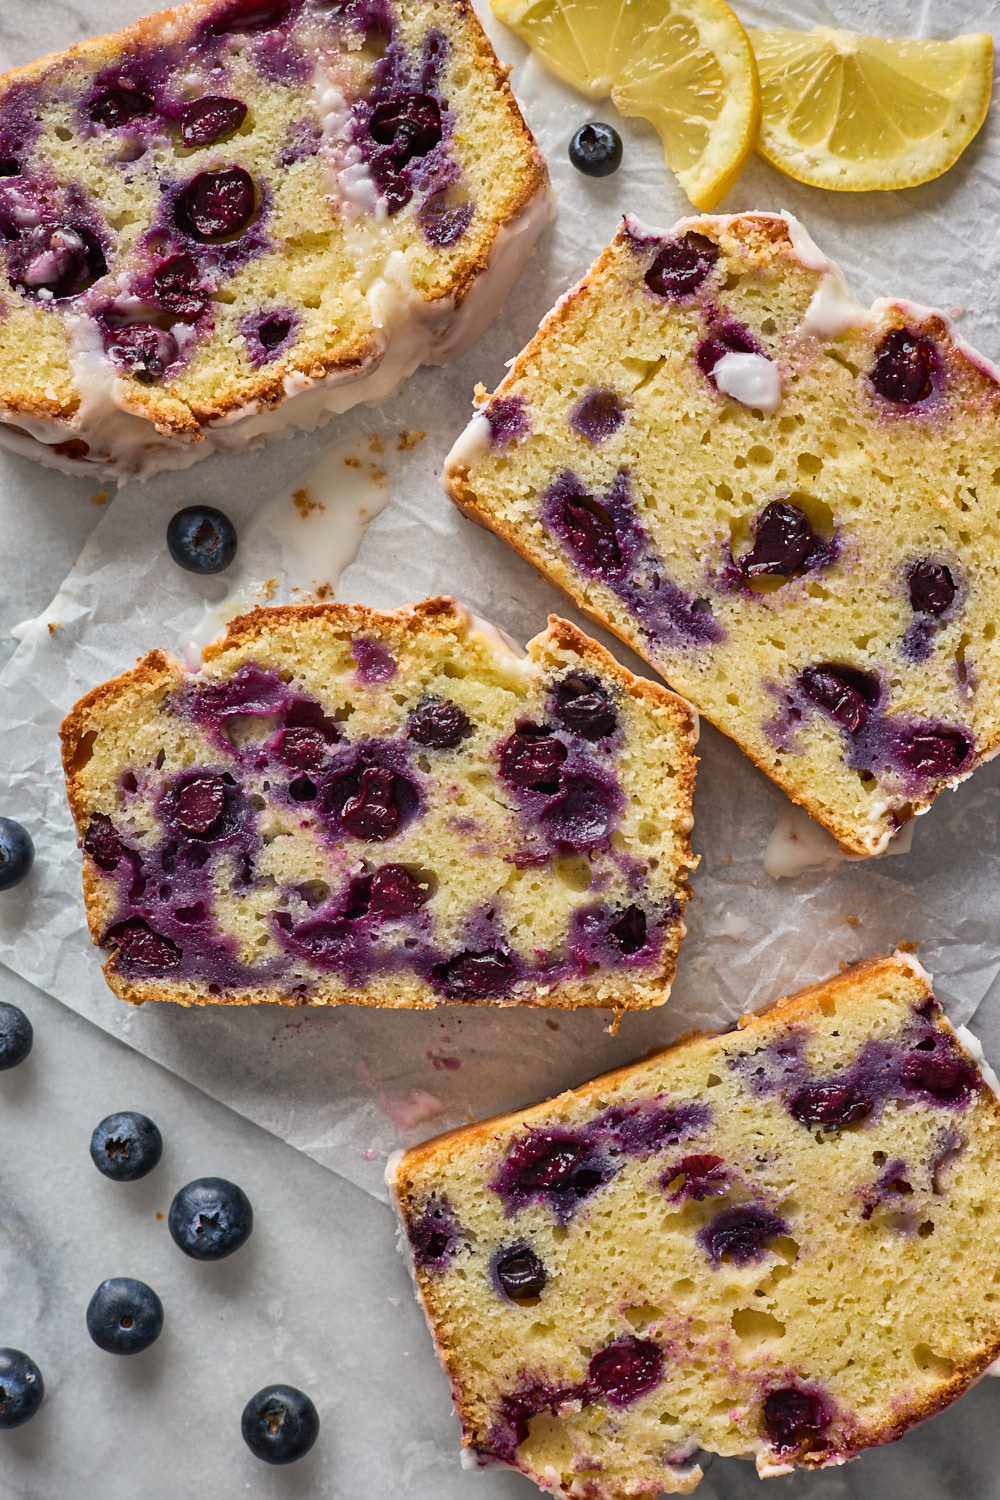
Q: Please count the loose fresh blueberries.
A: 9